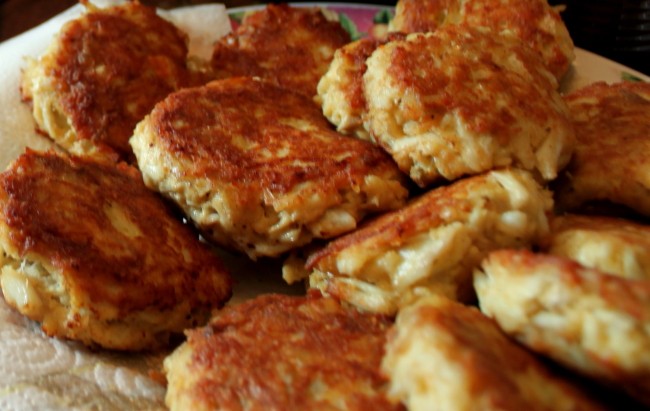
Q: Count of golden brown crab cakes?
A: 13